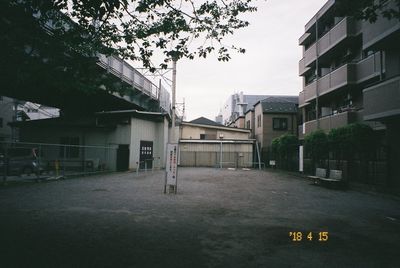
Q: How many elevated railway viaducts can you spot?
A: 1